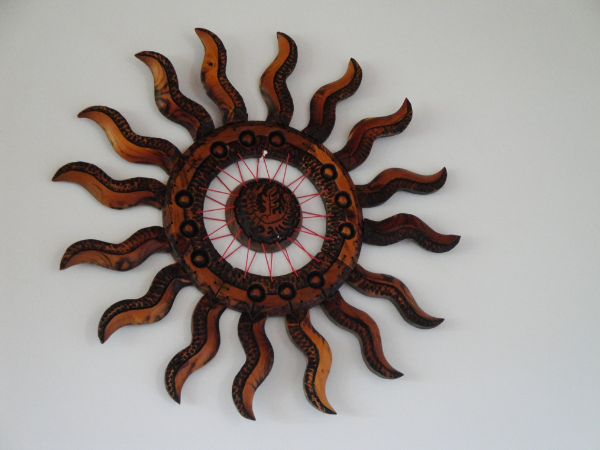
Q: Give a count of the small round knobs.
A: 12